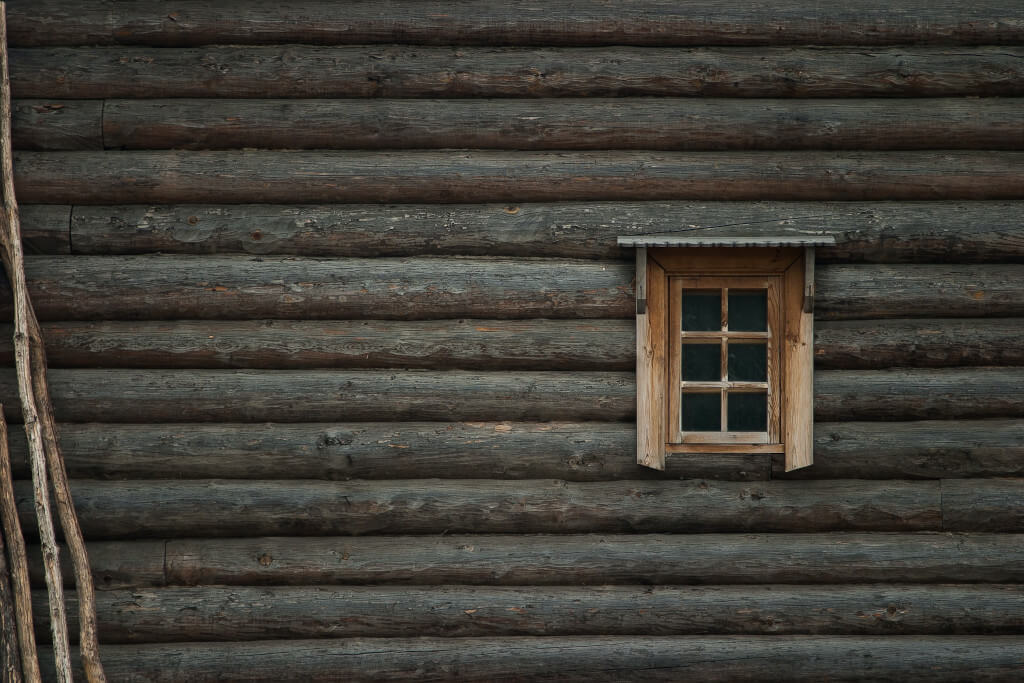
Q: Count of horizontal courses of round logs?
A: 13